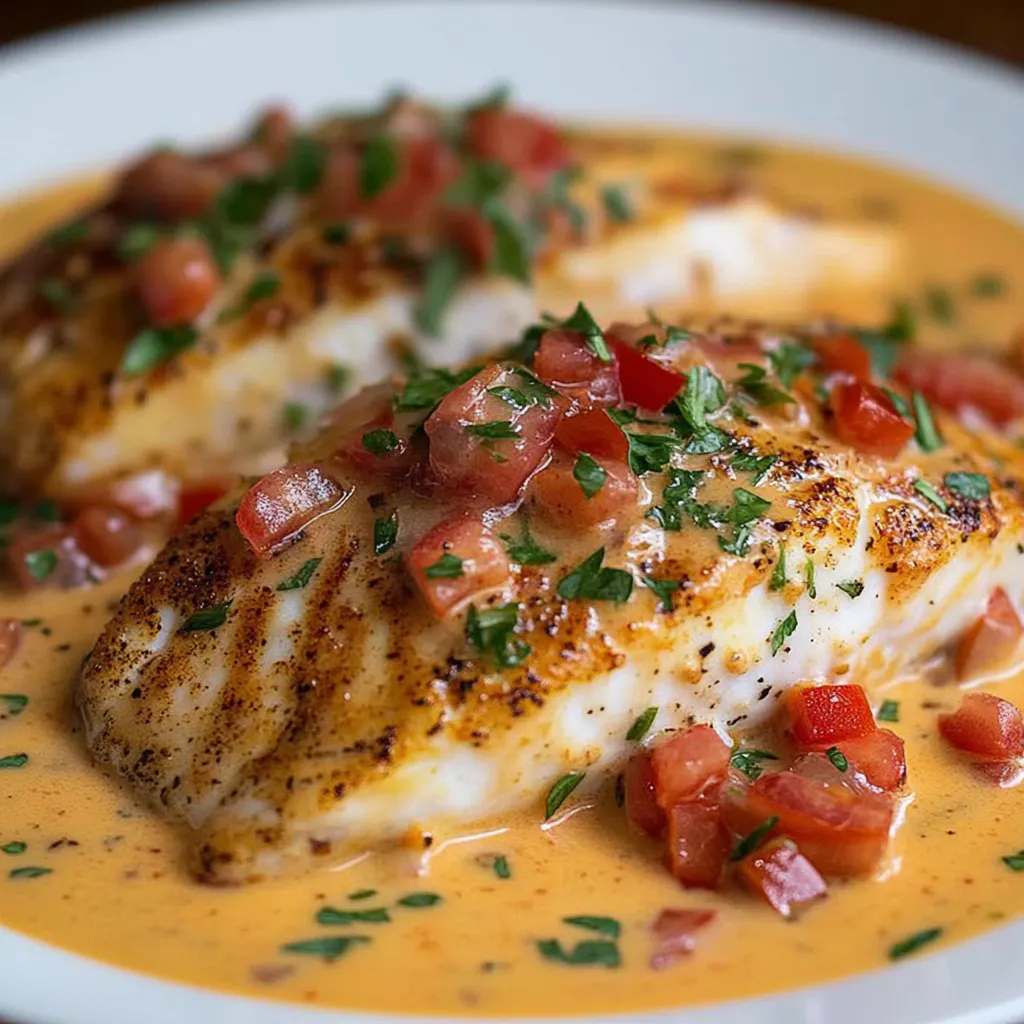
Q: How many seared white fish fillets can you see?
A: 2